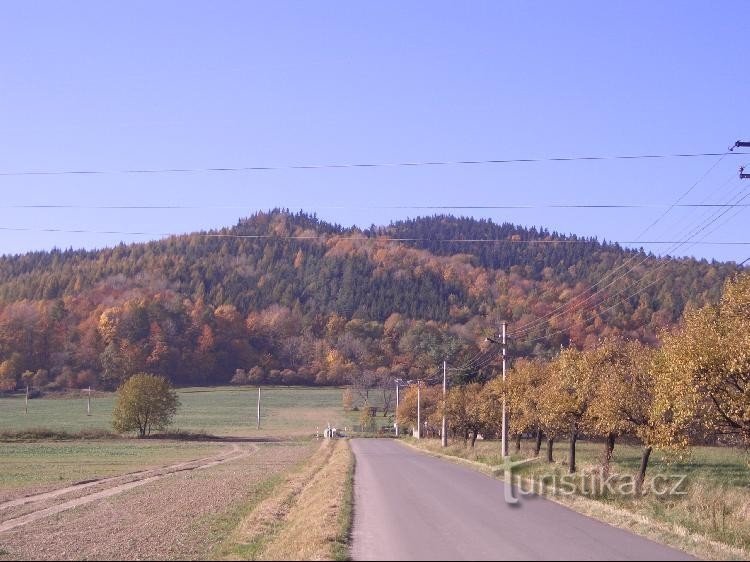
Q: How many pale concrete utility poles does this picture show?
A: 7